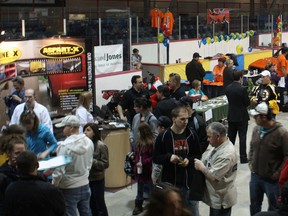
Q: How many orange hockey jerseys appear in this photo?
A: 2